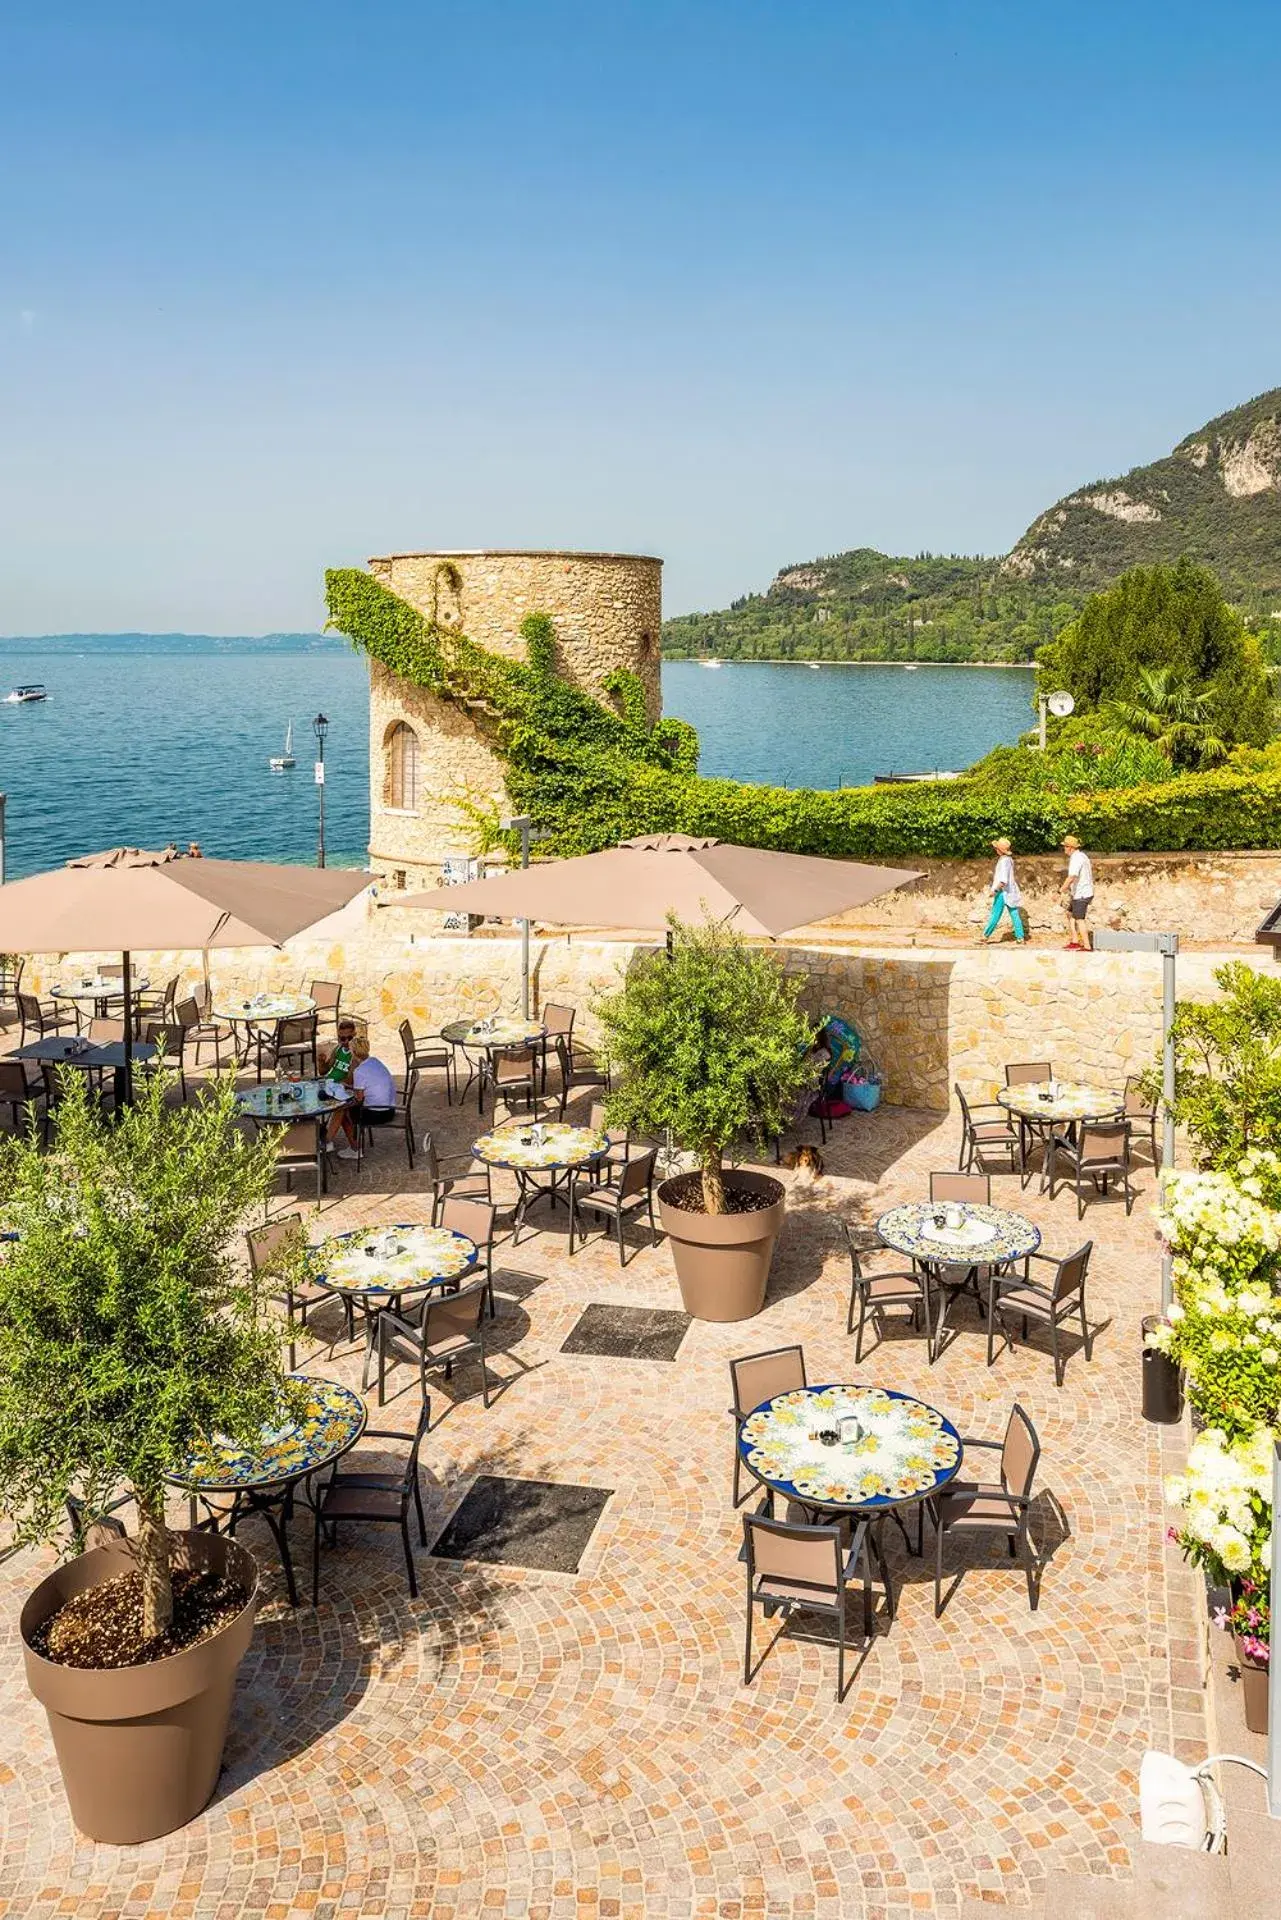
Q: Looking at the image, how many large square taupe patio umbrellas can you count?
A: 2